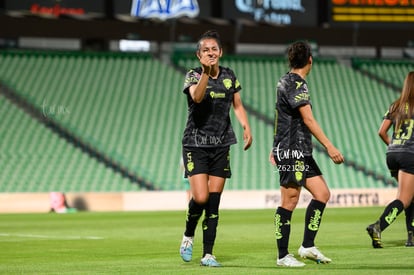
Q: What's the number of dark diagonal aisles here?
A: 3